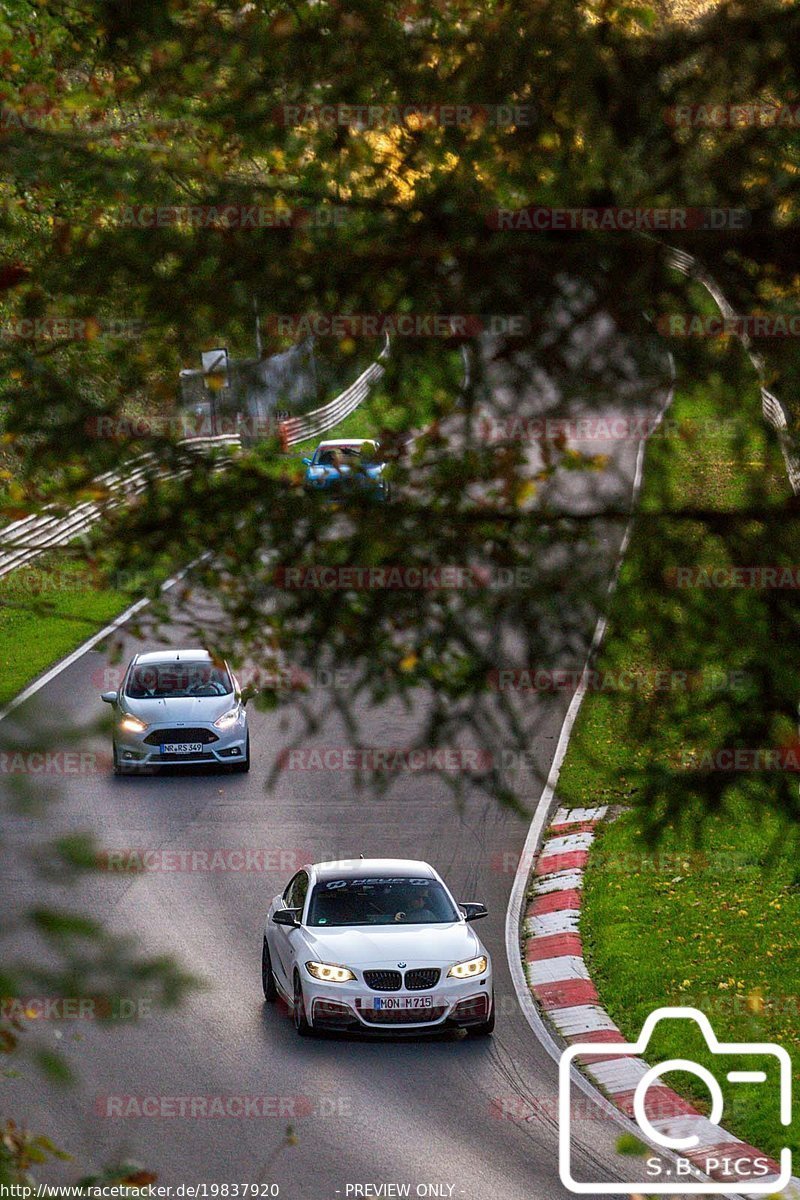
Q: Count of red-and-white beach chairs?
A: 0